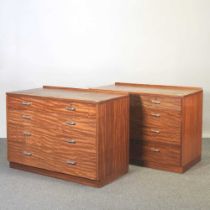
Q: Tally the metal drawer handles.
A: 12